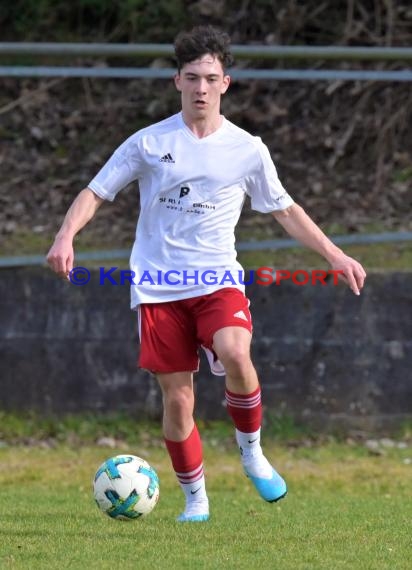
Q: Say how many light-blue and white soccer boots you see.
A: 2